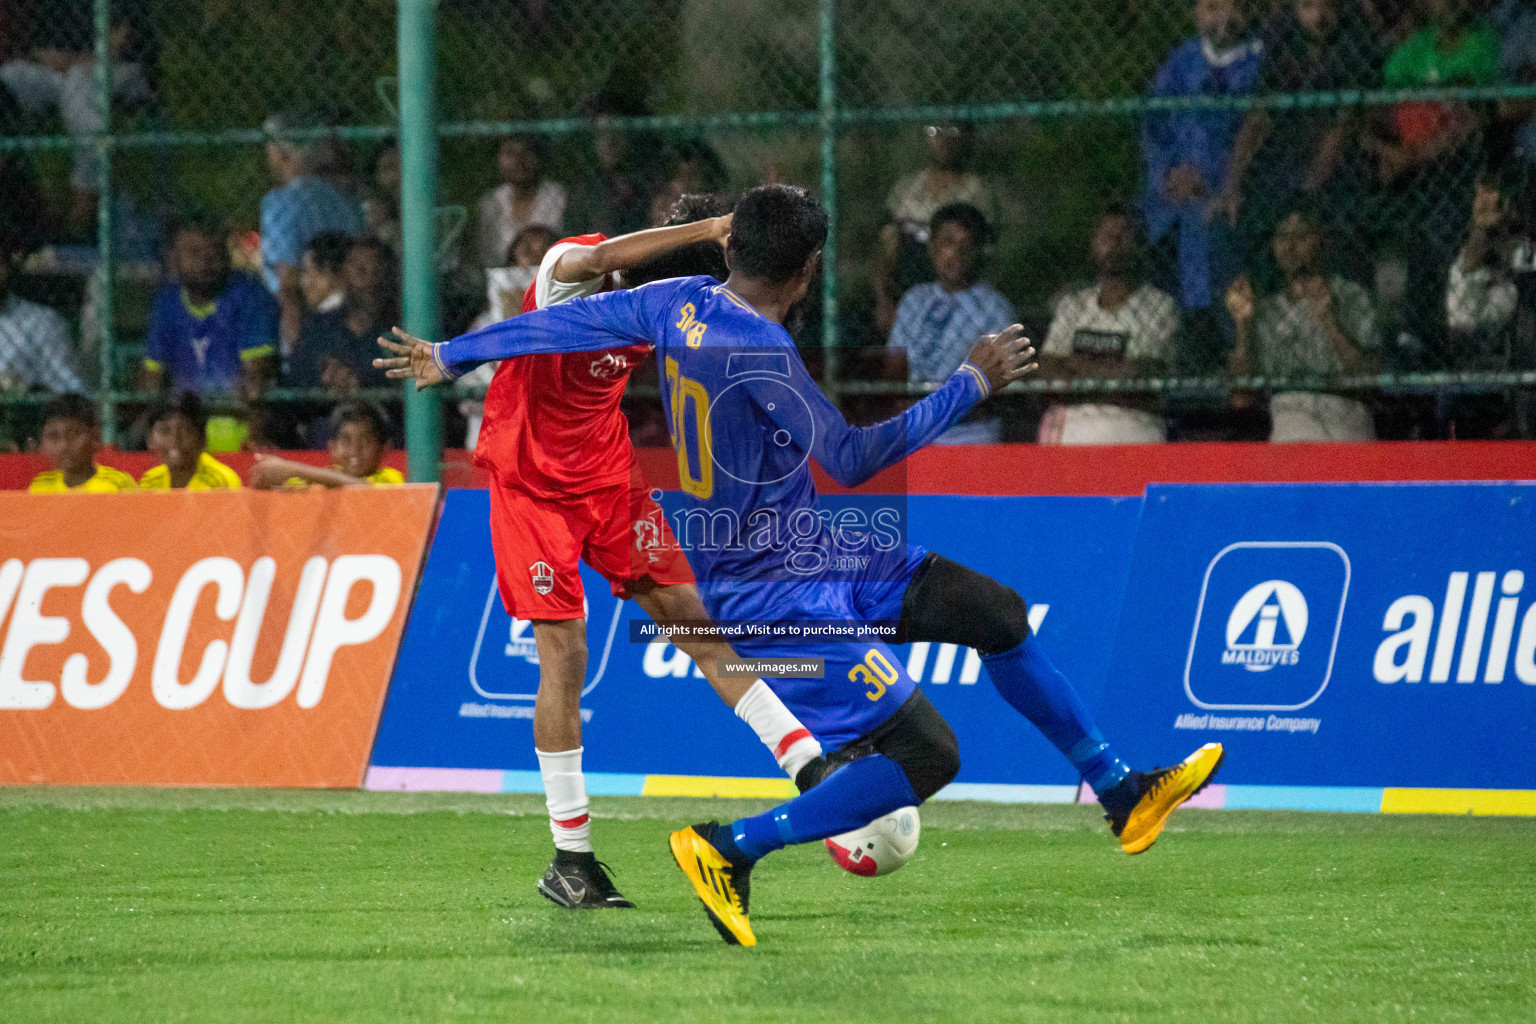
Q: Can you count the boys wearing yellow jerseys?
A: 3